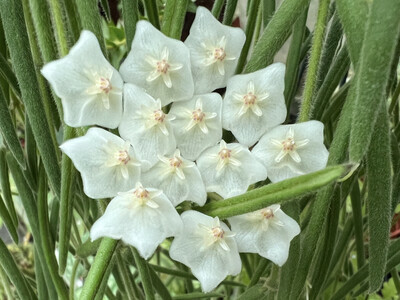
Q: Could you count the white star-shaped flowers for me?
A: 13